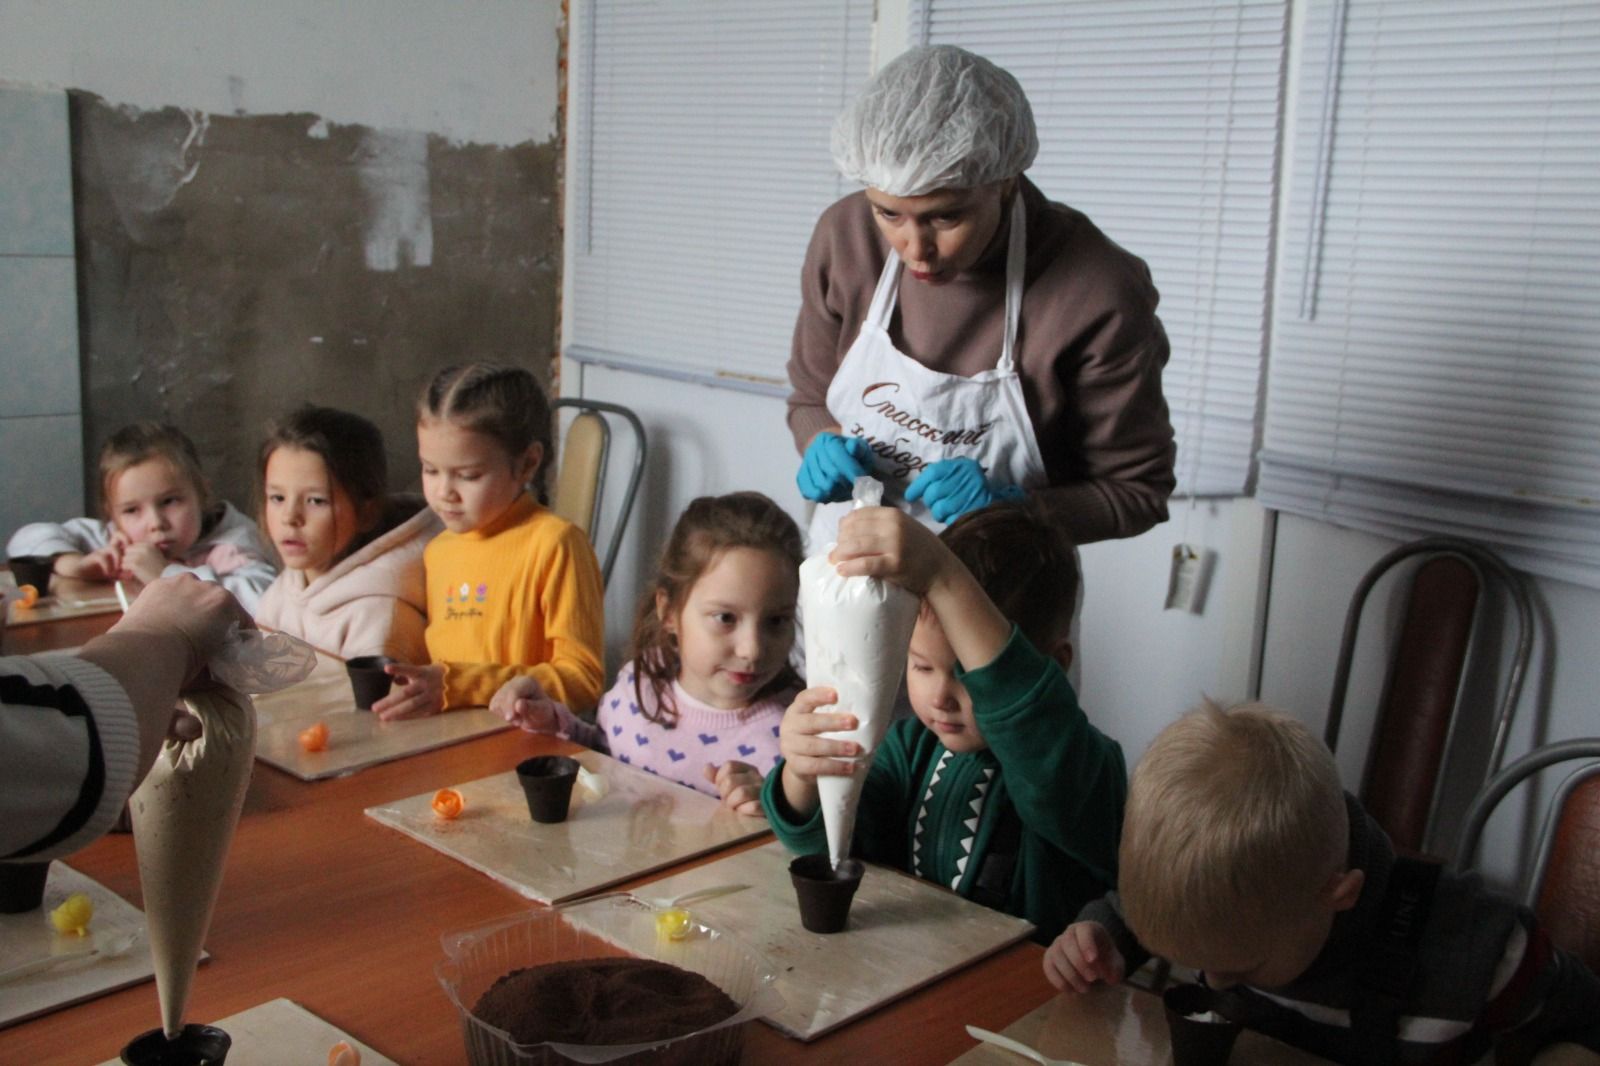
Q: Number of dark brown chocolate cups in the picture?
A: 7